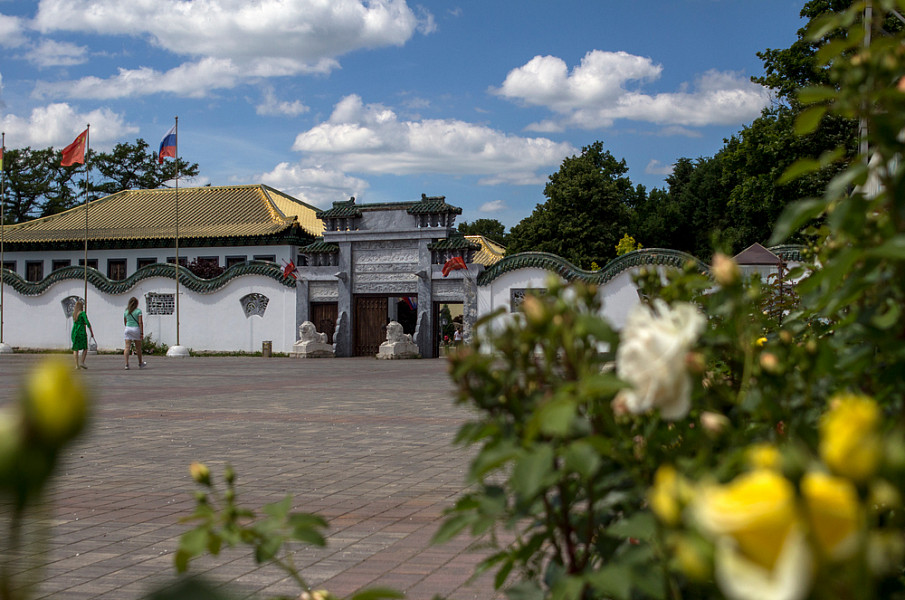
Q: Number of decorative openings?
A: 4